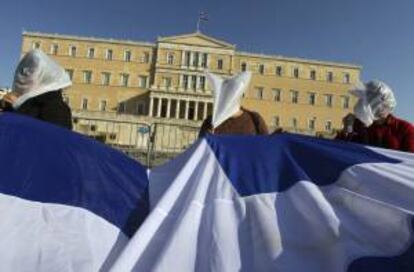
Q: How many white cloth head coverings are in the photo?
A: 3